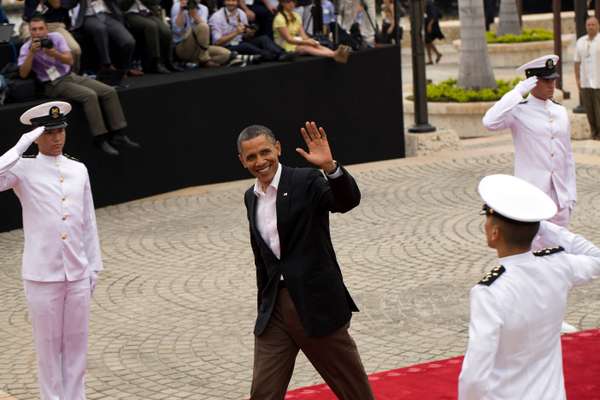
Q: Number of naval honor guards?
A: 3